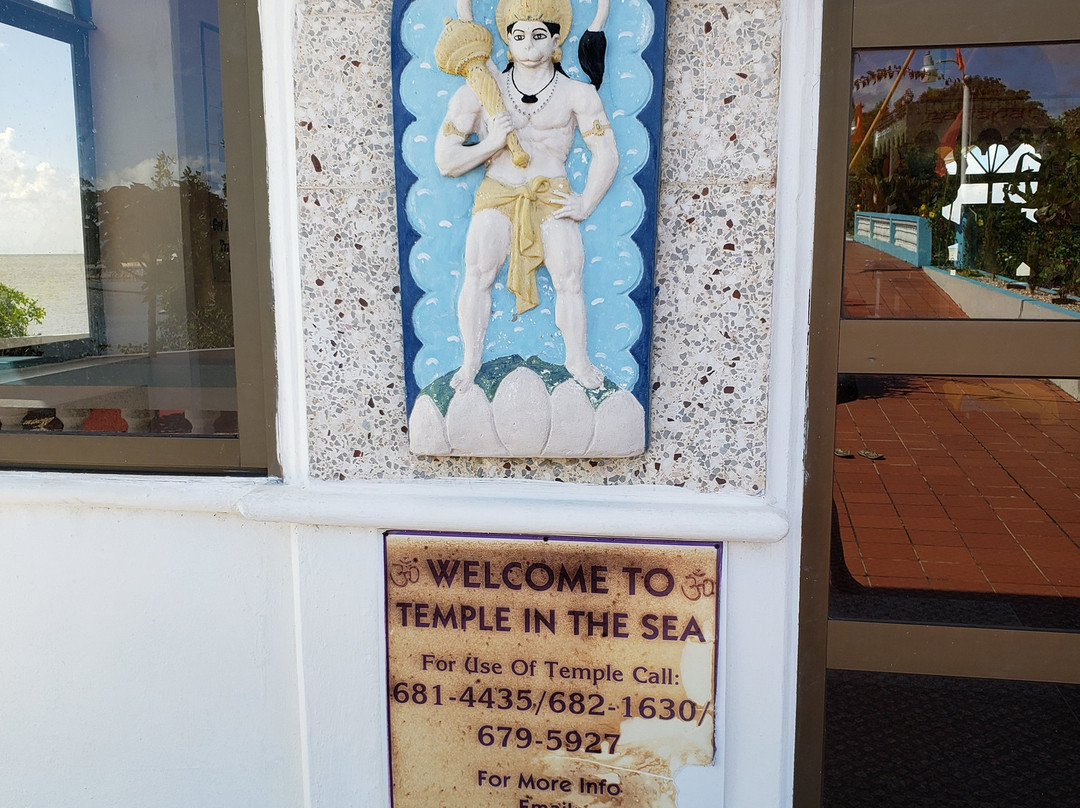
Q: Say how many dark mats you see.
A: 1